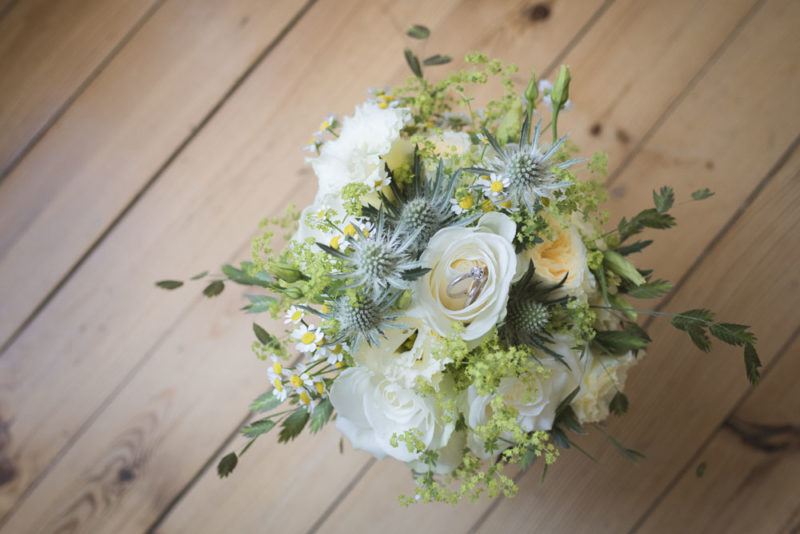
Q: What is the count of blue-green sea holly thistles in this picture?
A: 5